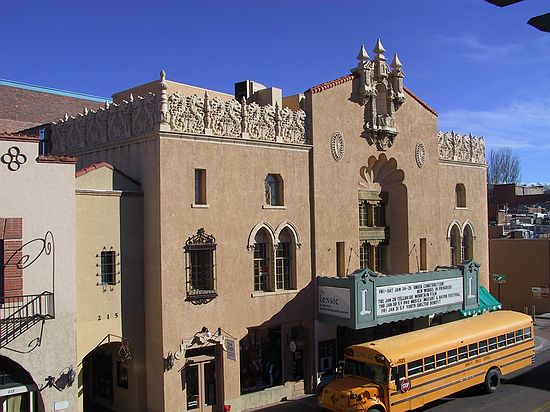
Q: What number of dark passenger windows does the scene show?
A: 12